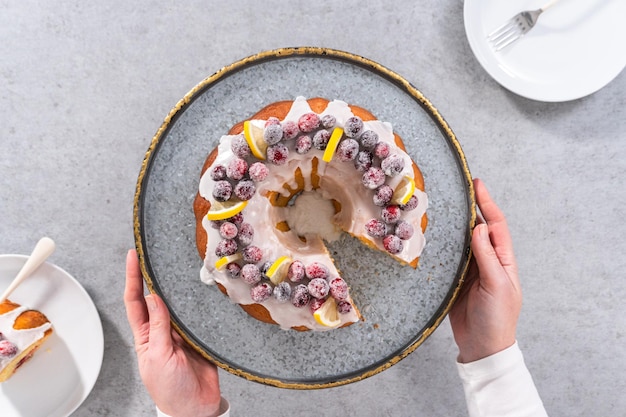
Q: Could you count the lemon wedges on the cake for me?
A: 7